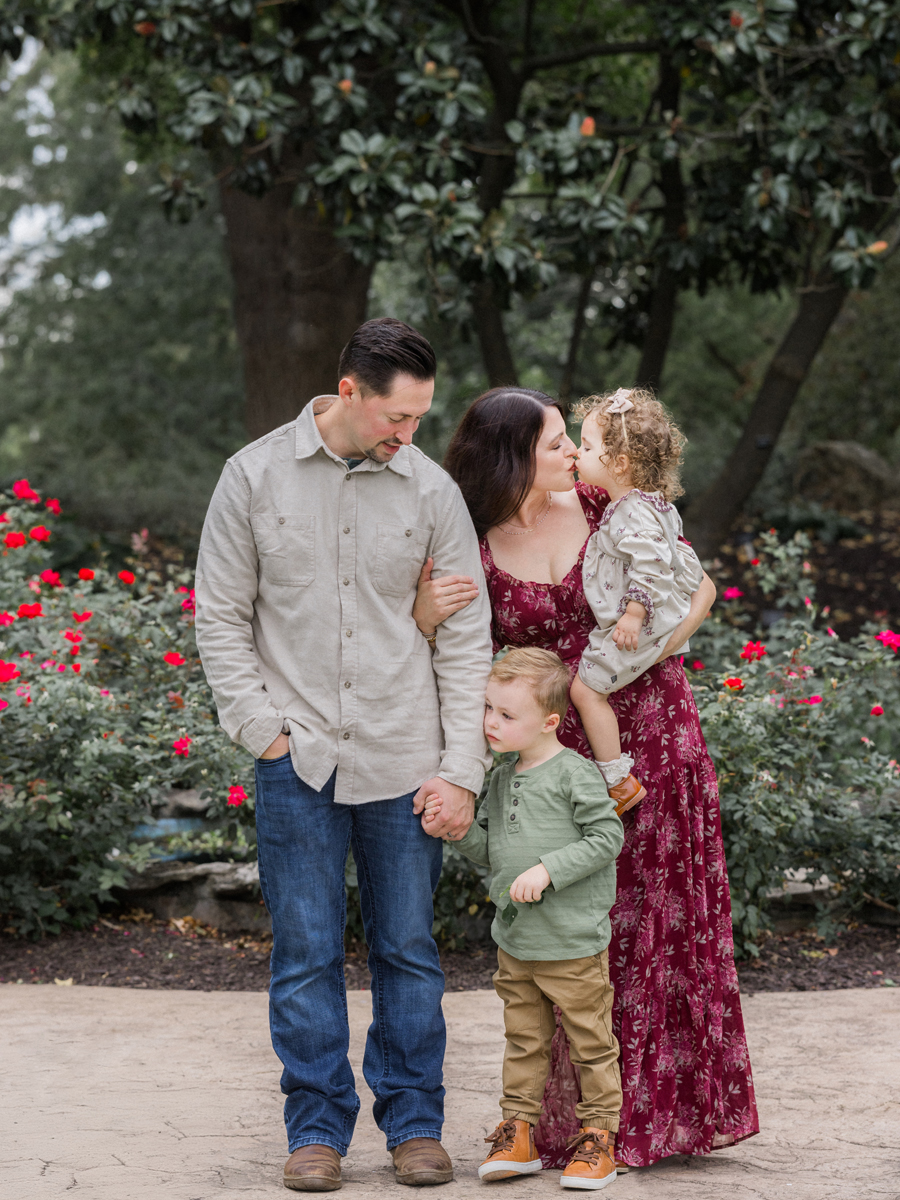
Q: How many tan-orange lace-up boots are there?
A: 2